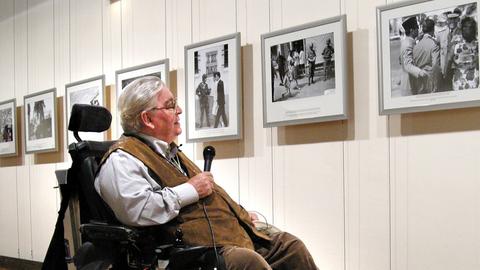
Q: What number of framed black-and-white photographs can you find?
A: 7